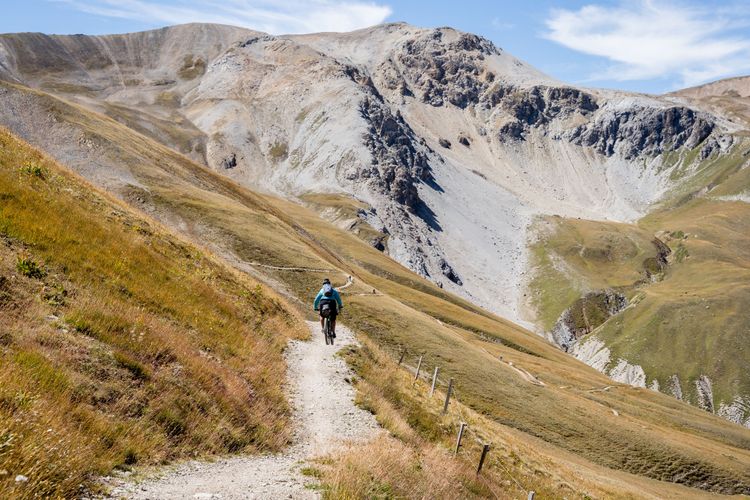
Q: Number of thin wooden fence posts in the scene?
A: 7